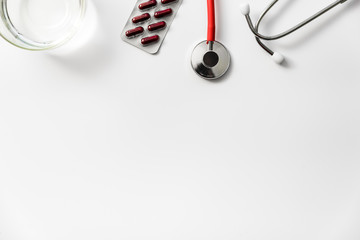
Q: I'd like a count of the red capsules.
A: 7